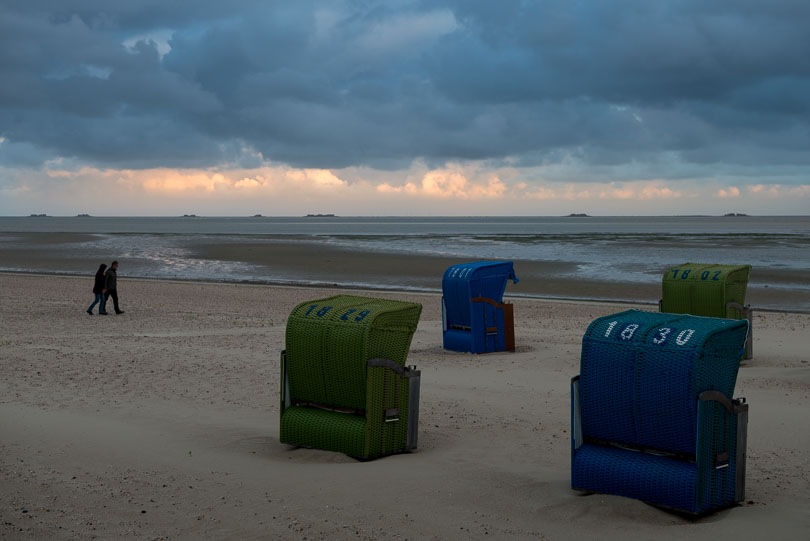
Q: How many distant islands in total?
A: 7